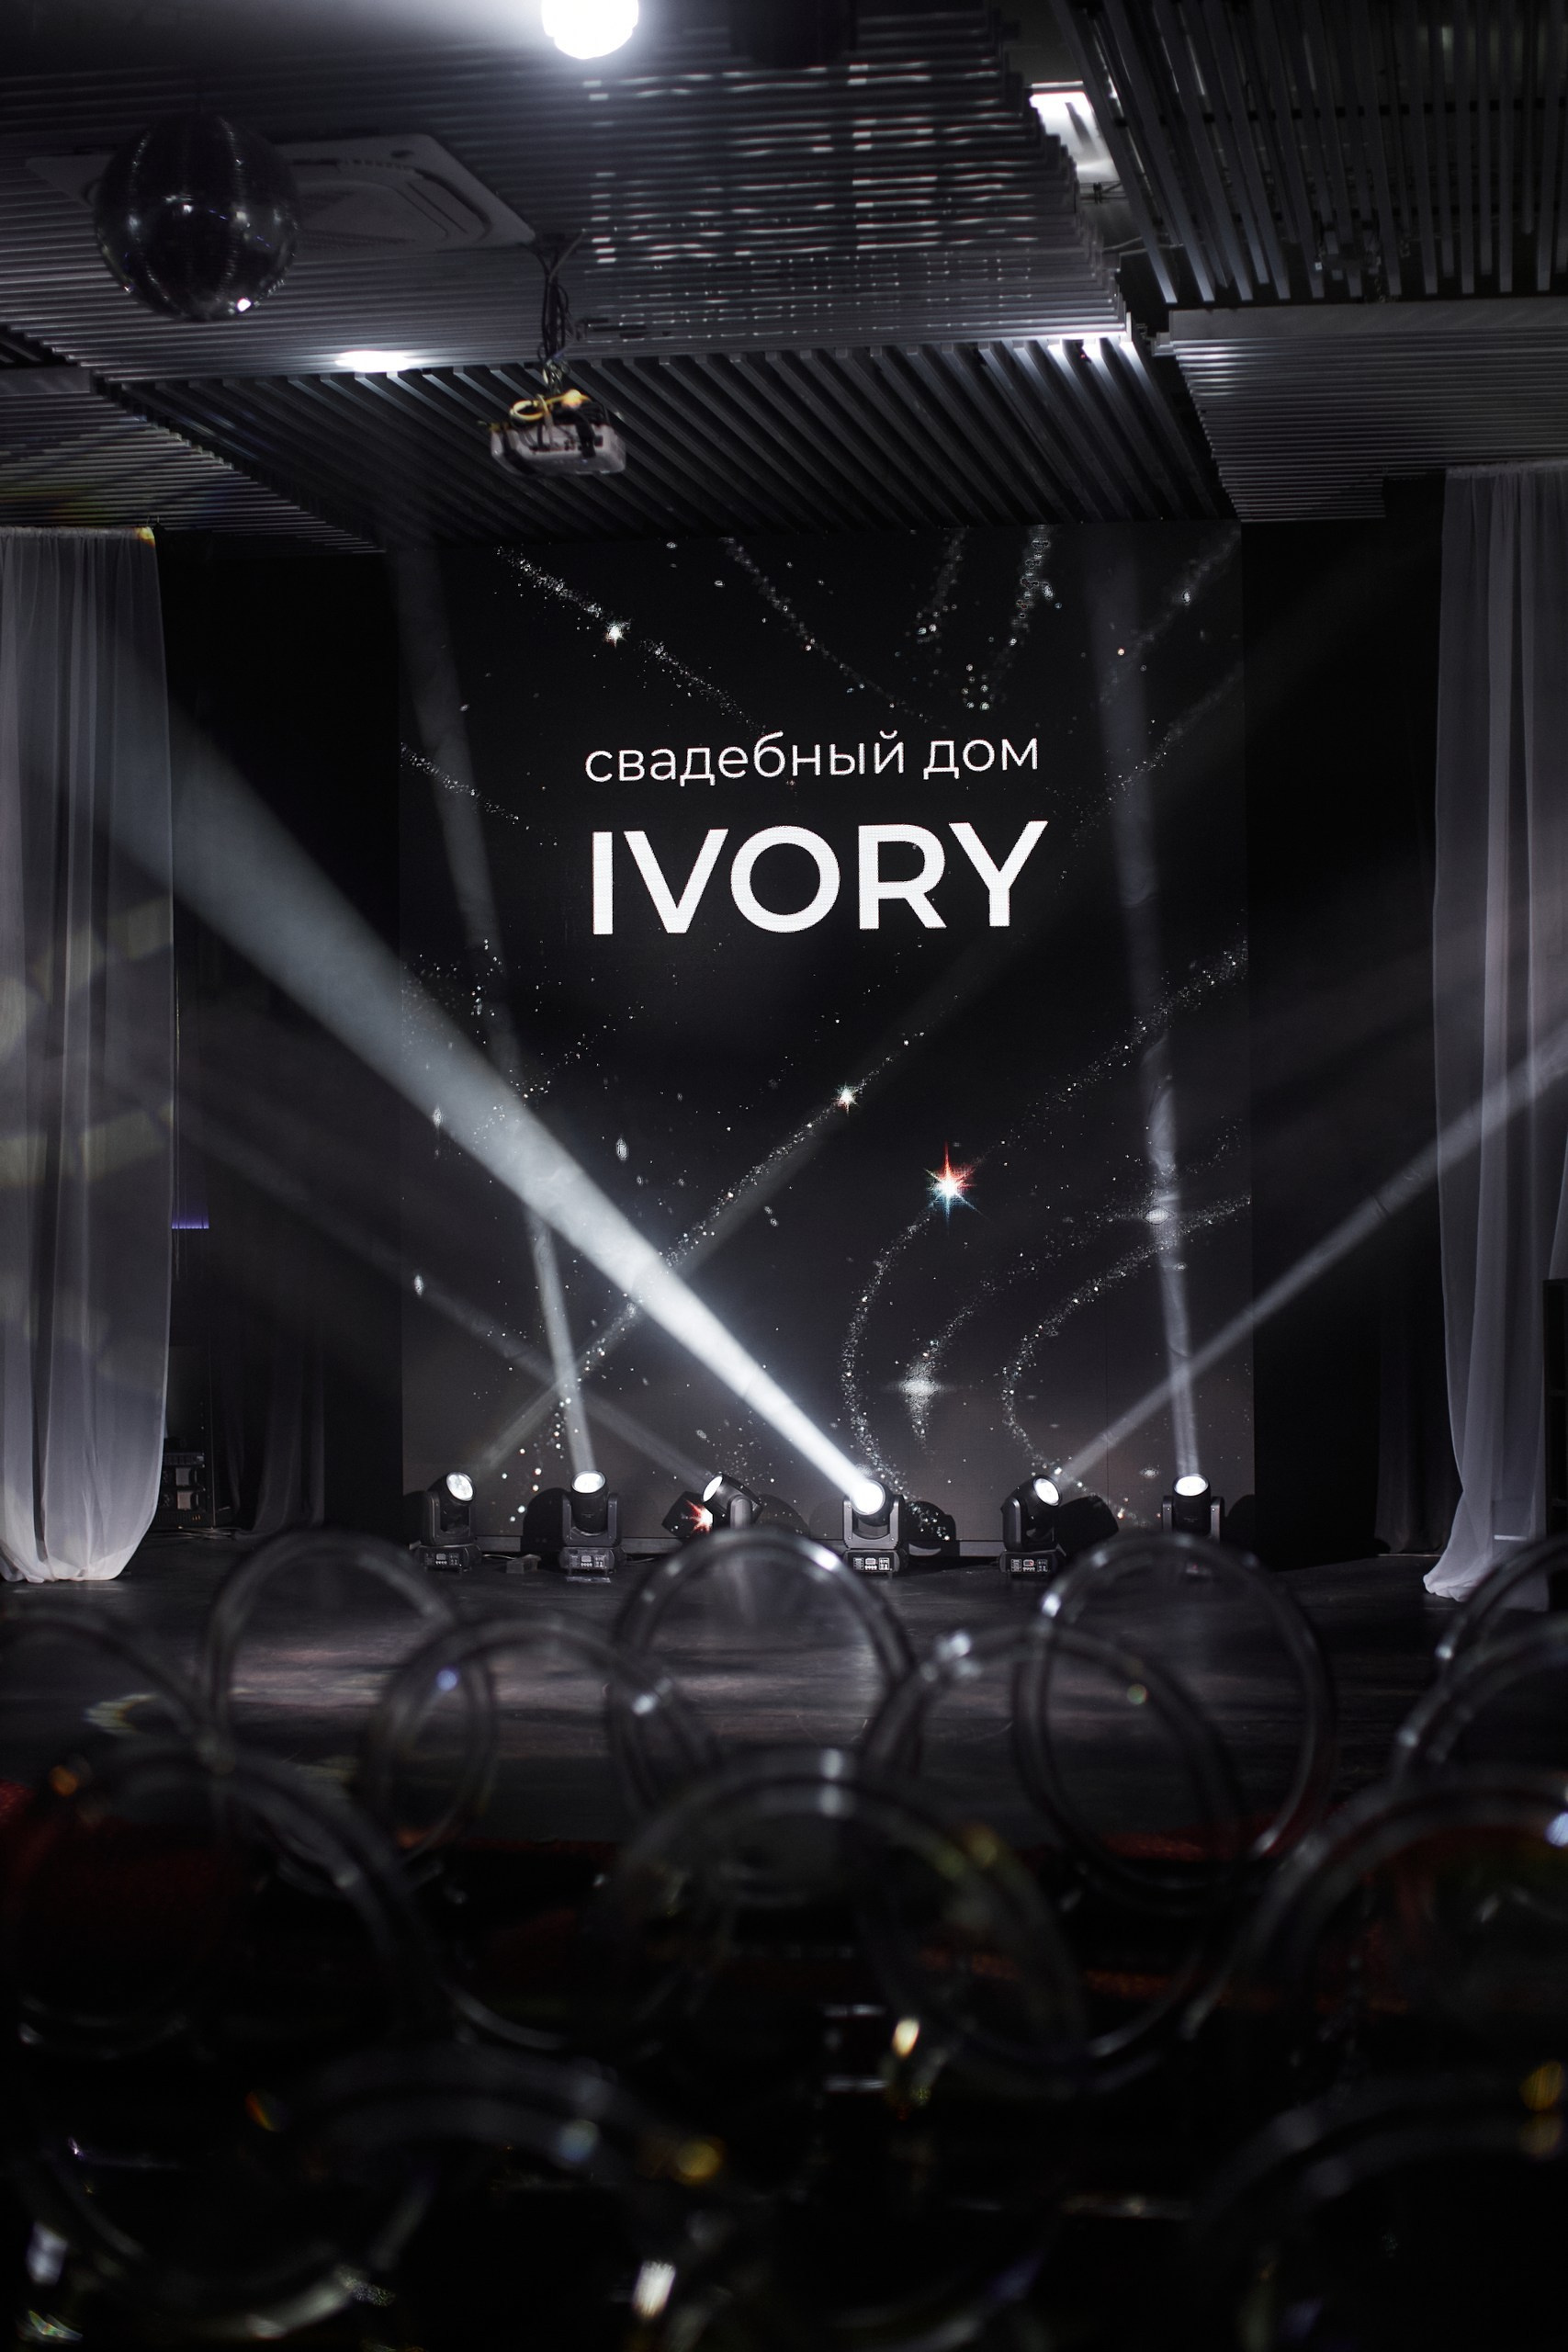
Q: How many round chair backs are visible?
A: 13